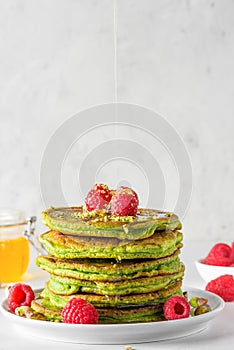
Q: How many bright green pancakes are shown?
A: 6